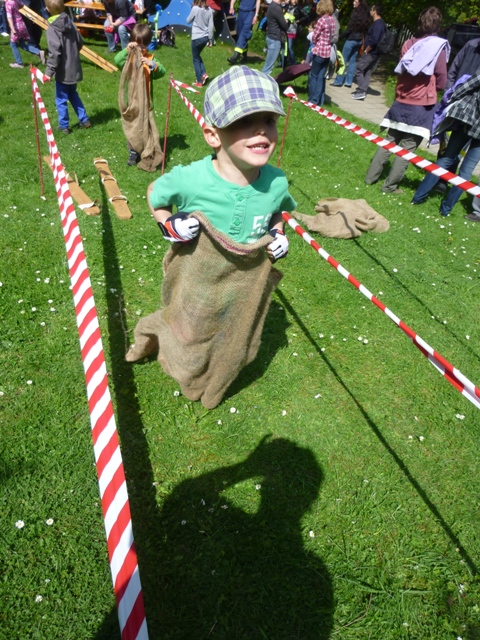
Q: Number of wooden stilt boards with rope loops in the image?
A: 2